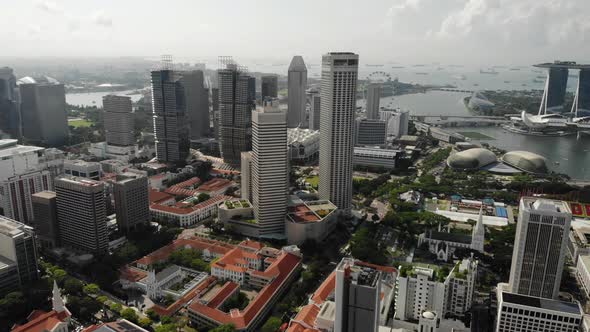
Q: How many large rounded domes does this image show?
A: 2